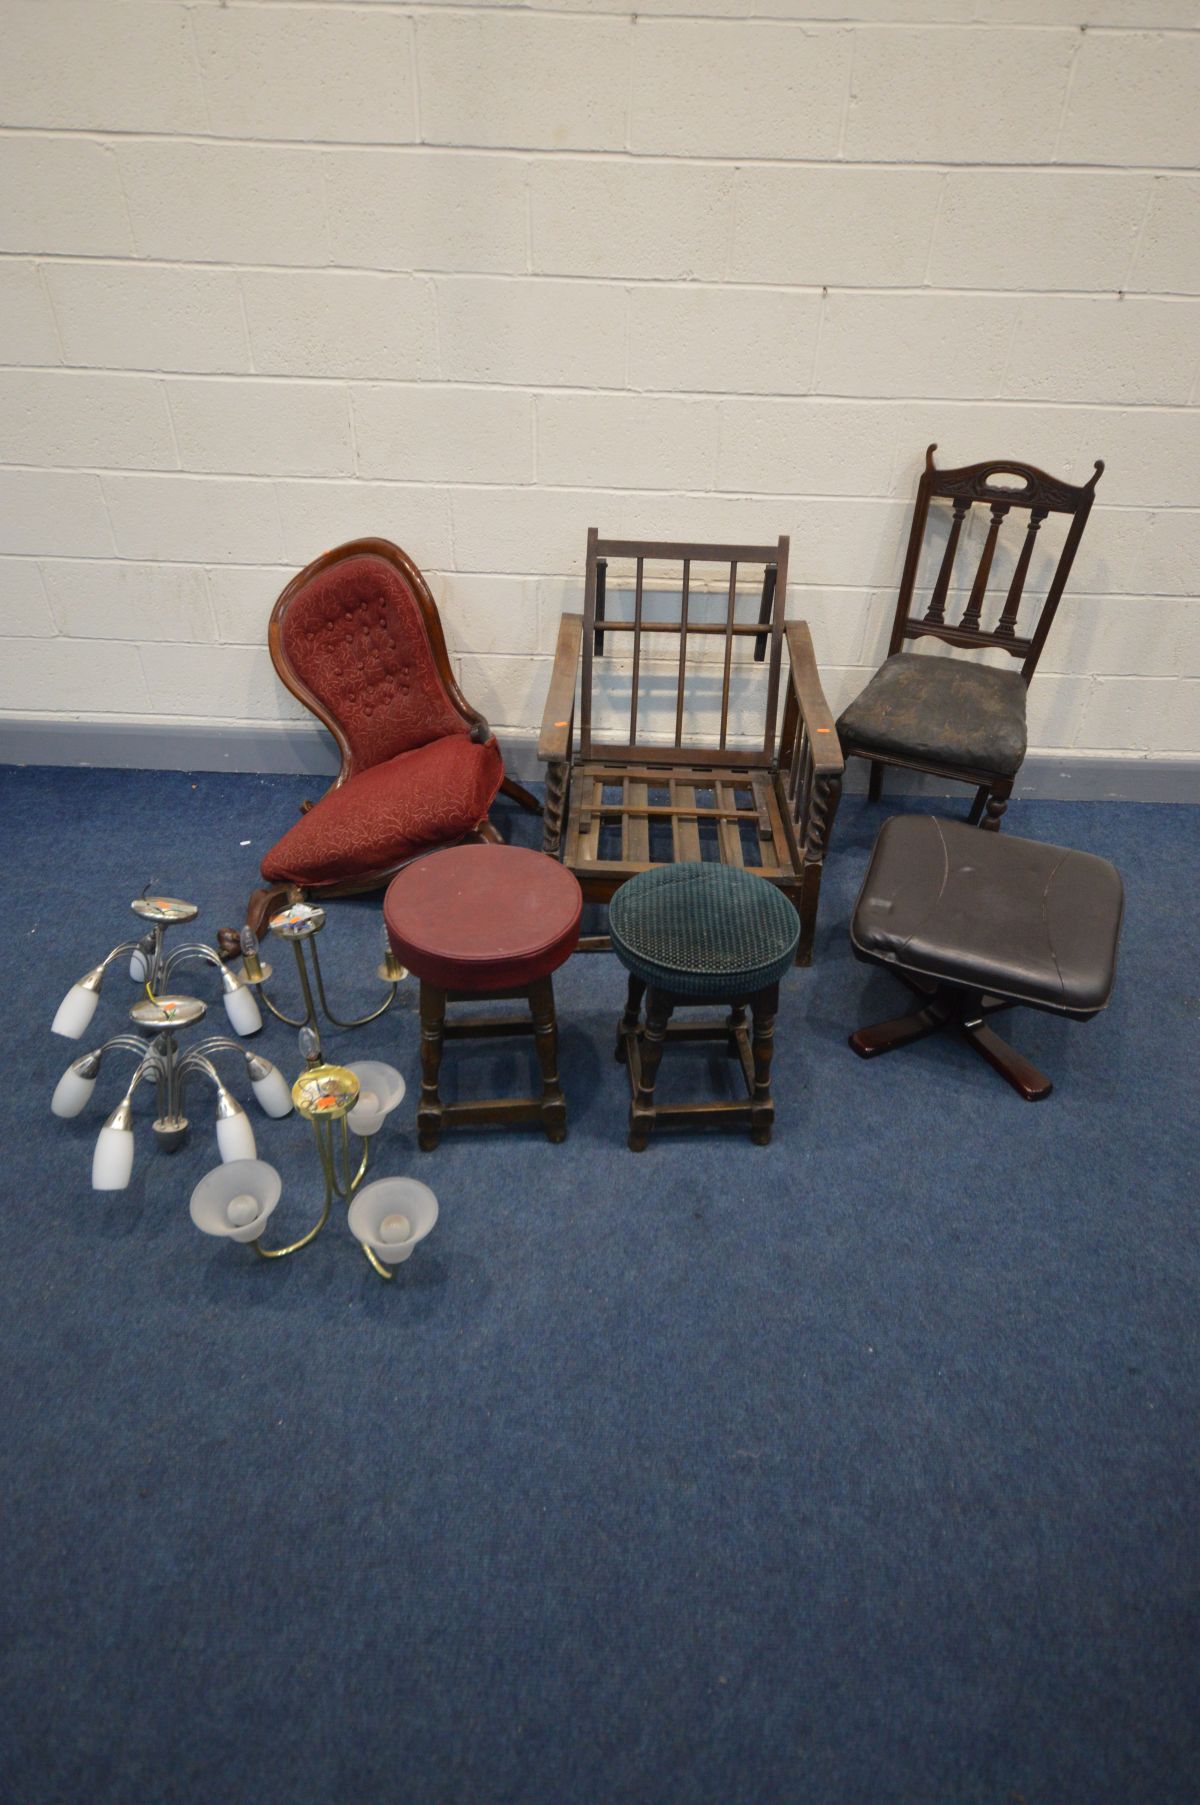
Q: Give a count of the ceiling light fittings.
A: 4